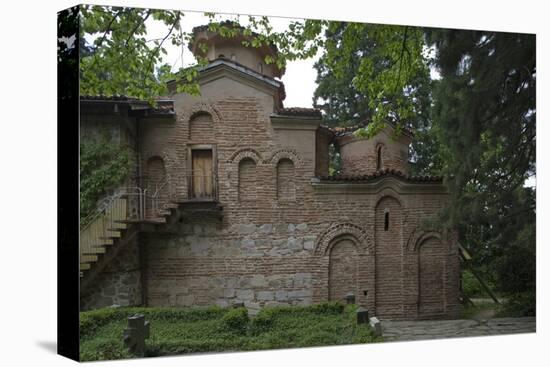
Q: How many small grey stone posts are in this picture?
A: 4